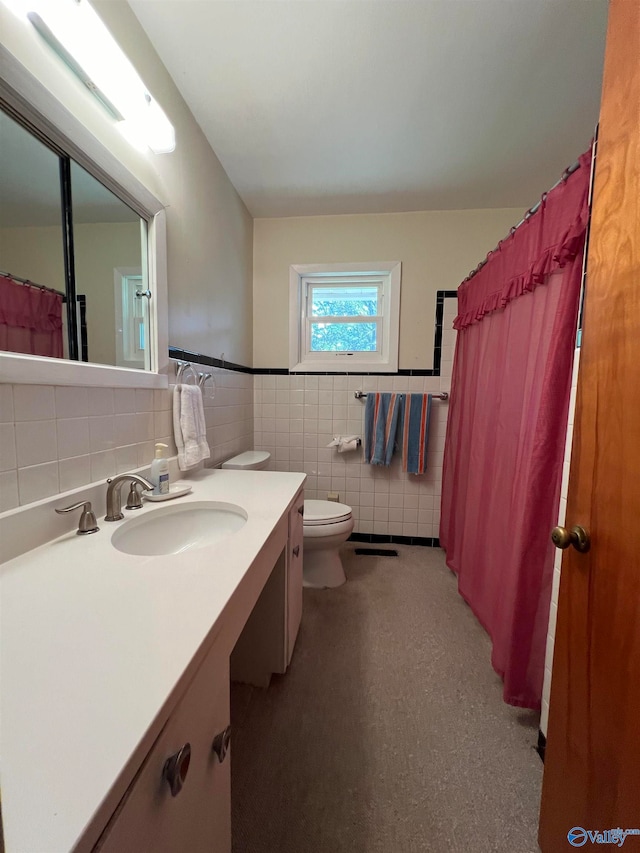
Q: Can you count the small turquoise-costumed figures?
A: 0